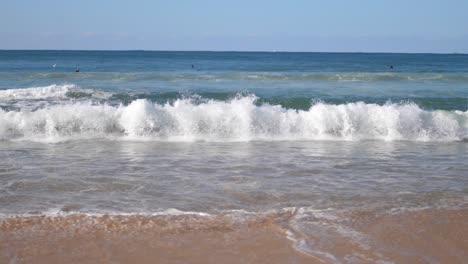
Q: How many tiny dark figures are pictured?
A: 3